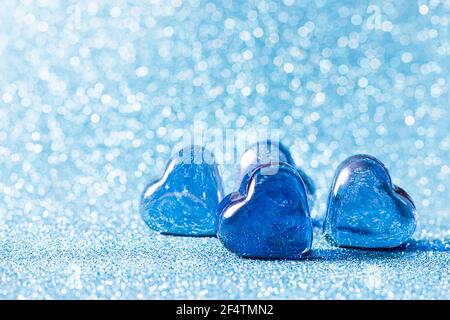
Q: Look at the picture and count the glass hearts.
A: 4